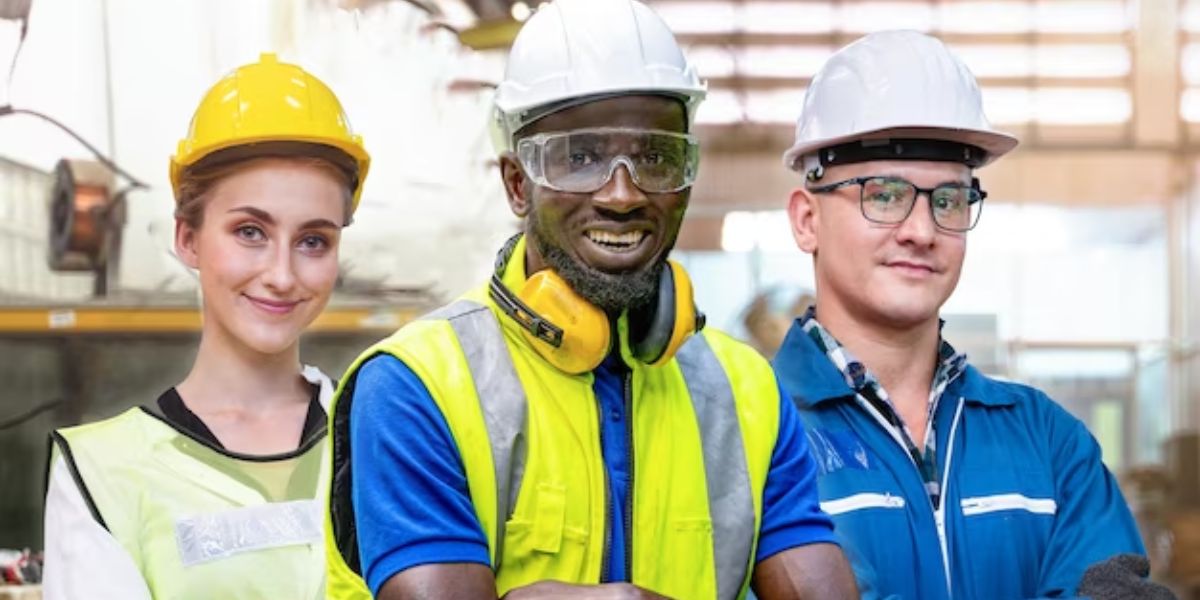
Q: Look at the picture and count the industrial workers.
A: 3